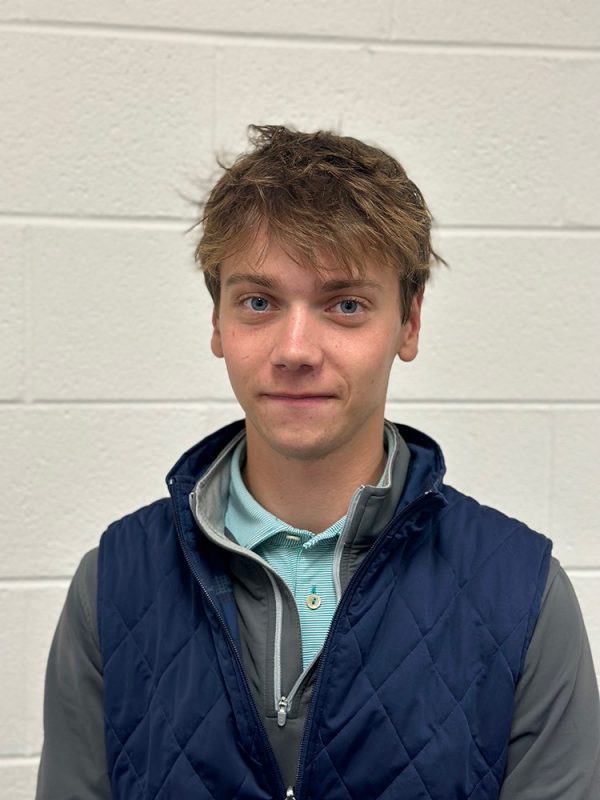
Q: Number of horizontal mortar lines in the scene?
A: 5